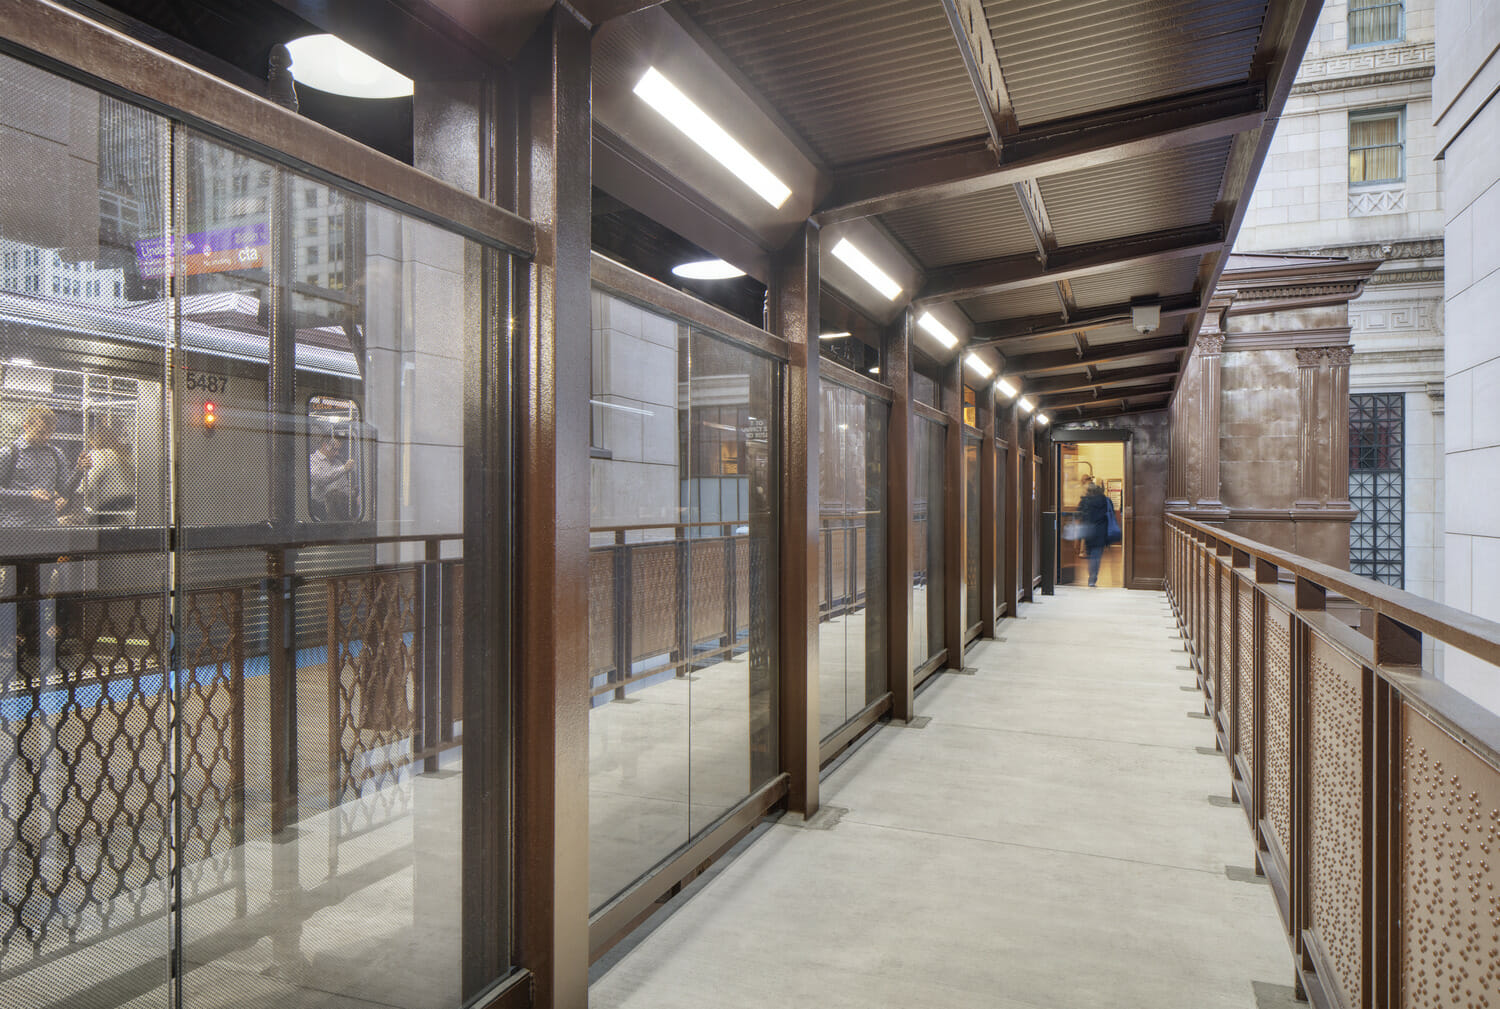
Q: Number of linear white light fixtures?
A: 7